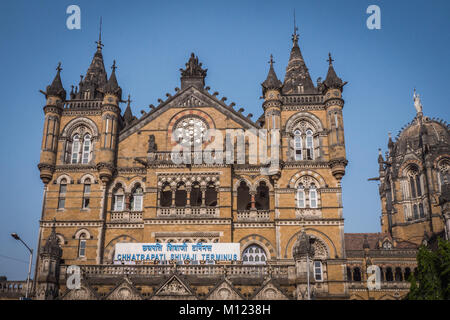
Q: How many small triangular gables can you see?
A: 5